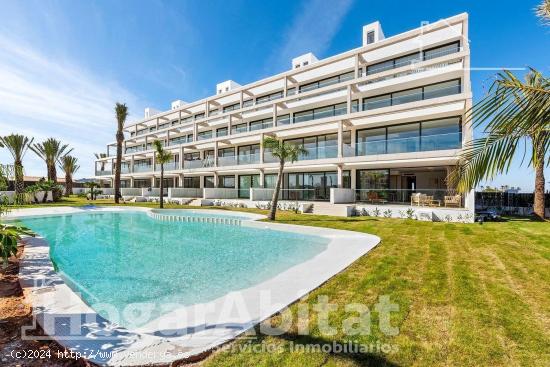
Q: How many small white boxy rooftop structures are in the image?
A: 5